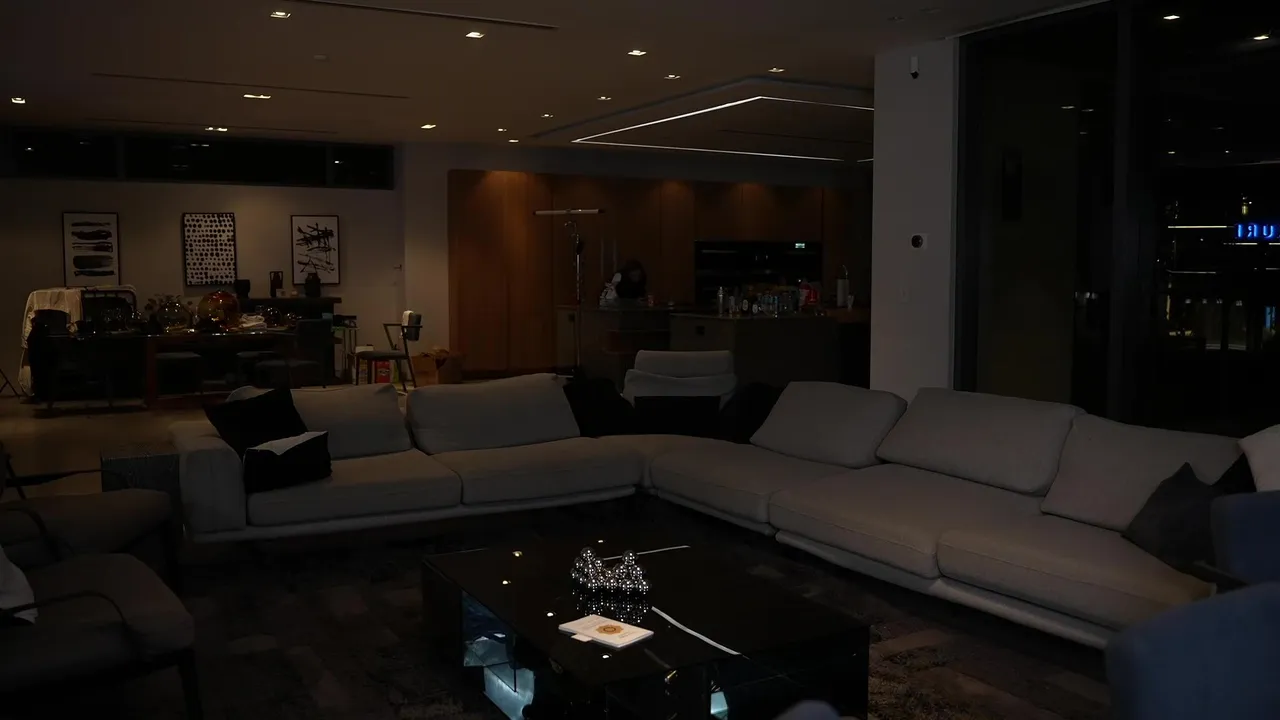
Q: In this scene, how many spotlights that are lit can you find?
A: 13